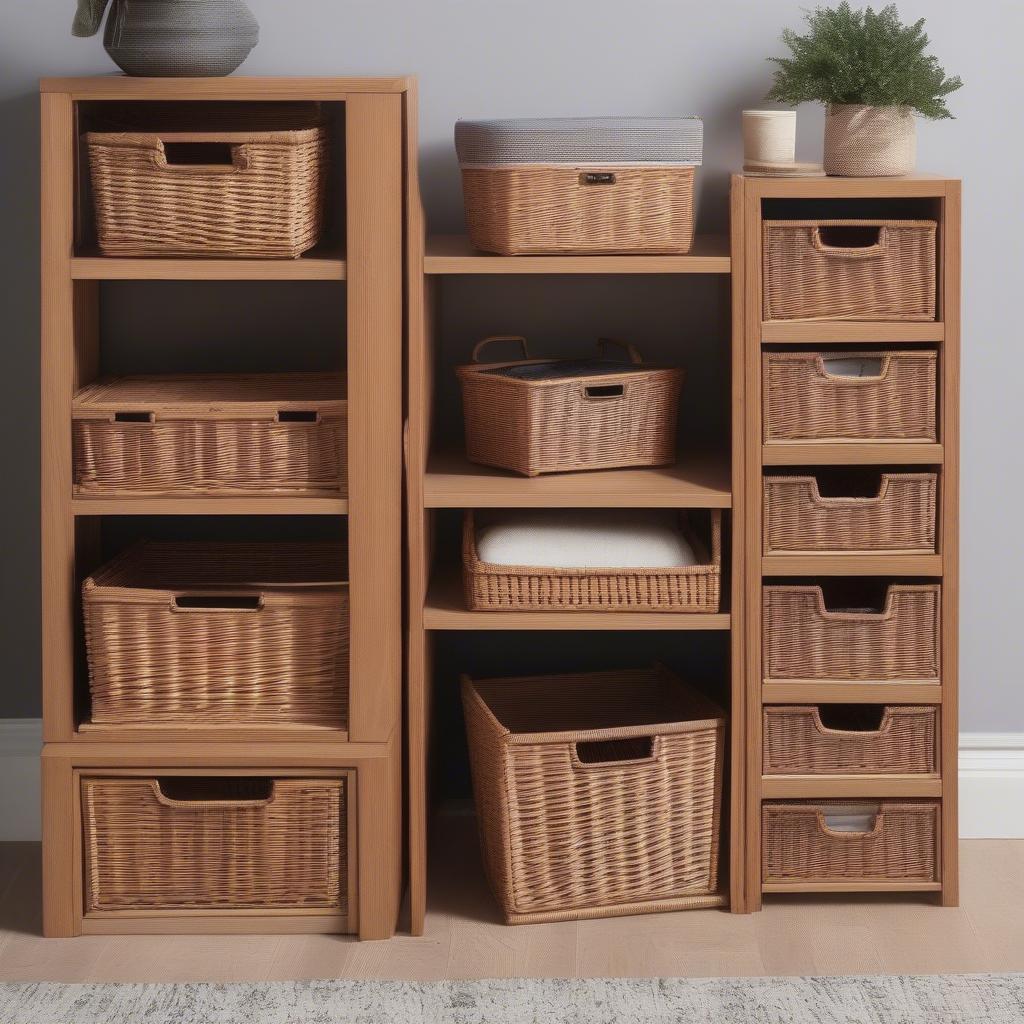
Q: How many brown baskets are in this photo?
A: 14